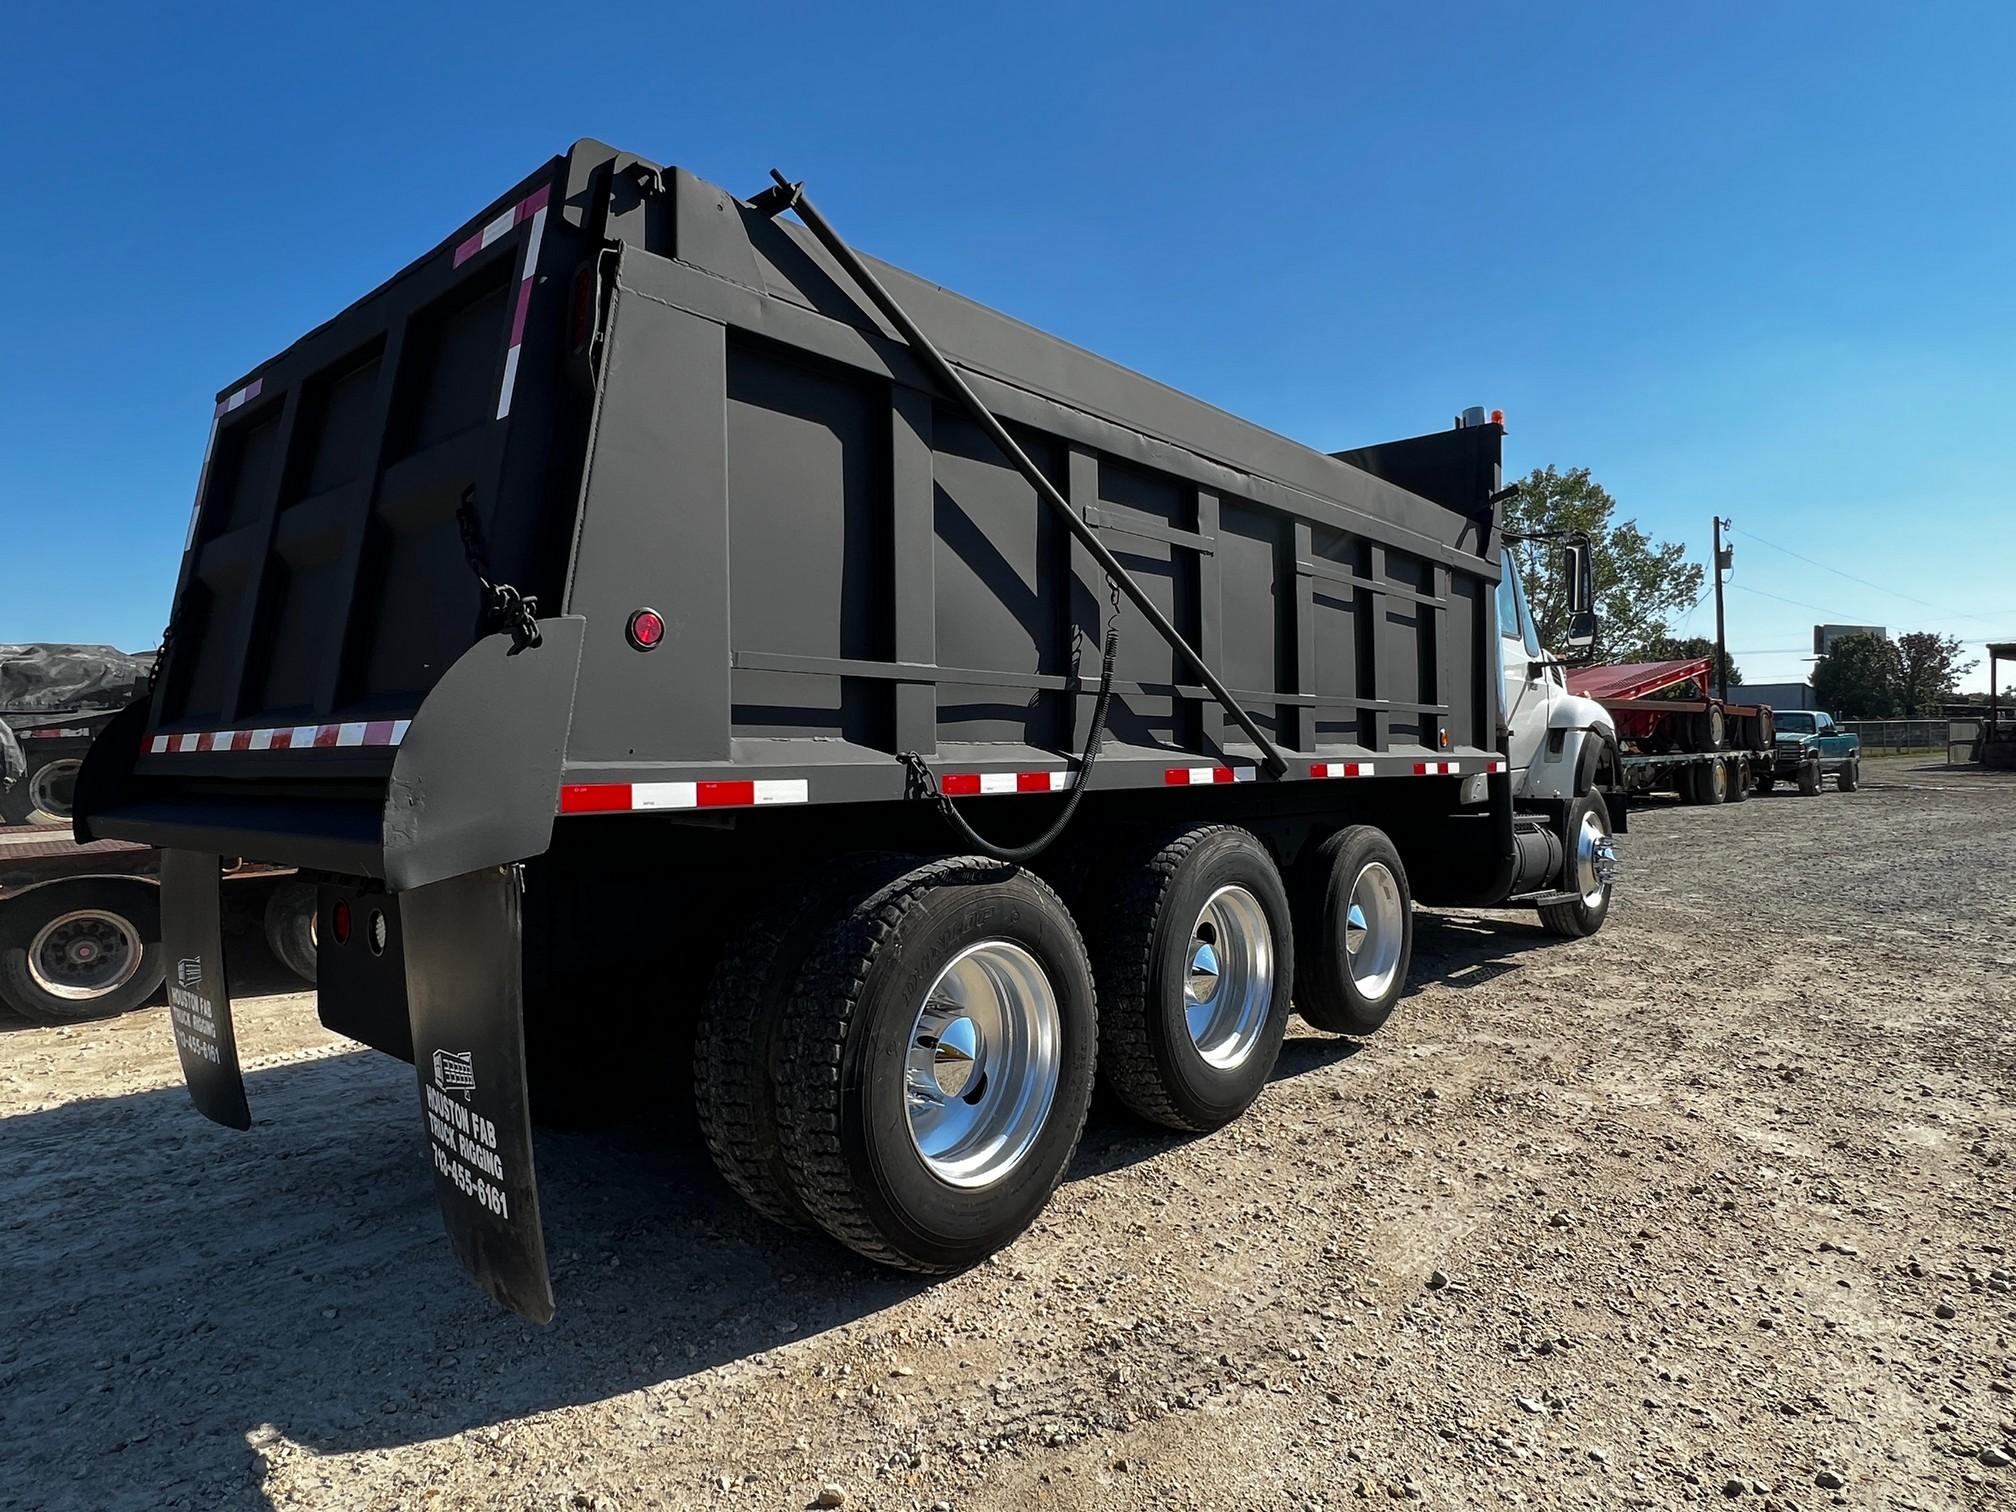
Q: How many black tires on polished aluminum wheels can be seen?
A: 4